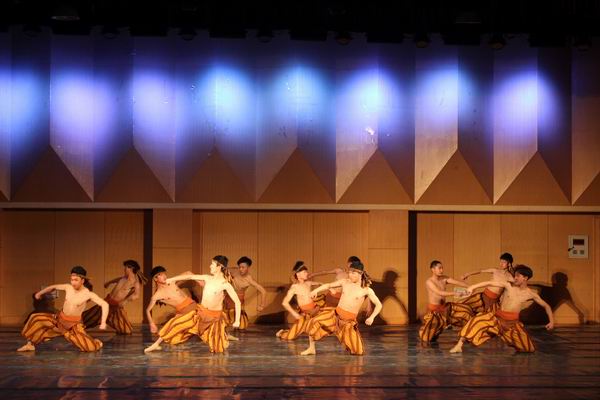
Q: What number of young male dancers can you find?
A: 11